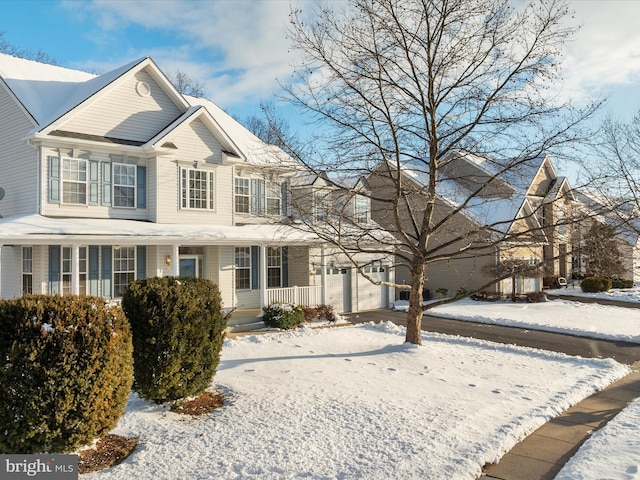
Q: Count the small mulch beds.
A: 2